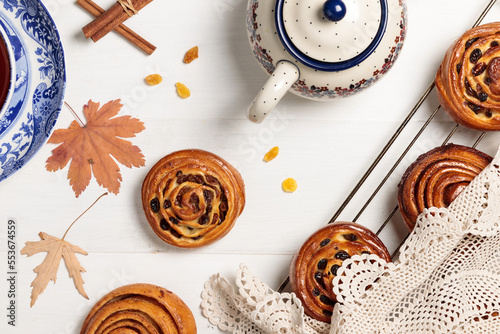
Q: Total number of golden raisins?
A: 5